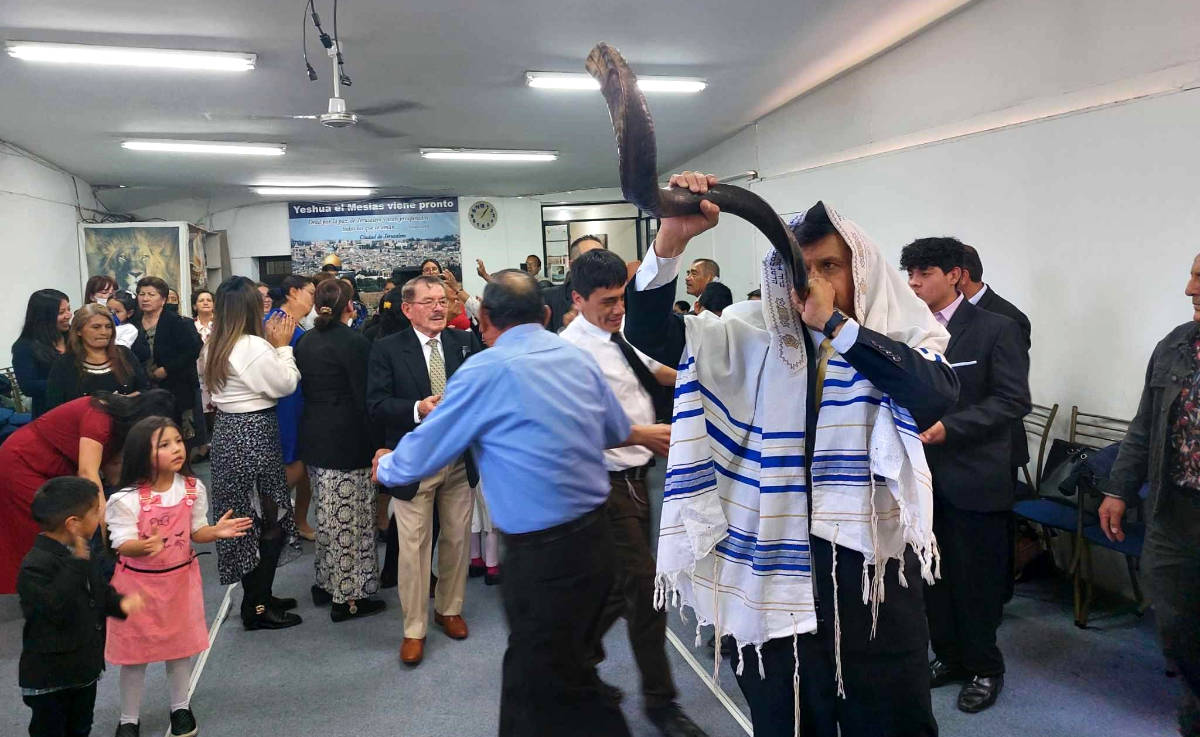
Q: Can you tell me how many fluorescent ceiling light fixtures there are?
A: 5